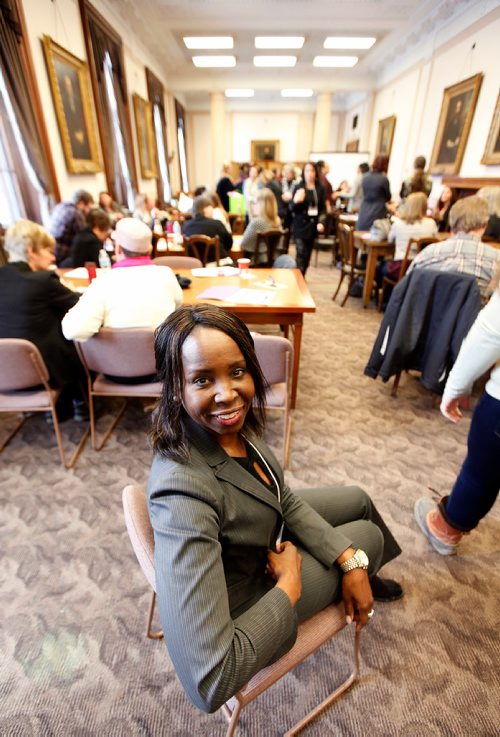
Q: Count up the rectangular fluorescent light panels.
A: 8